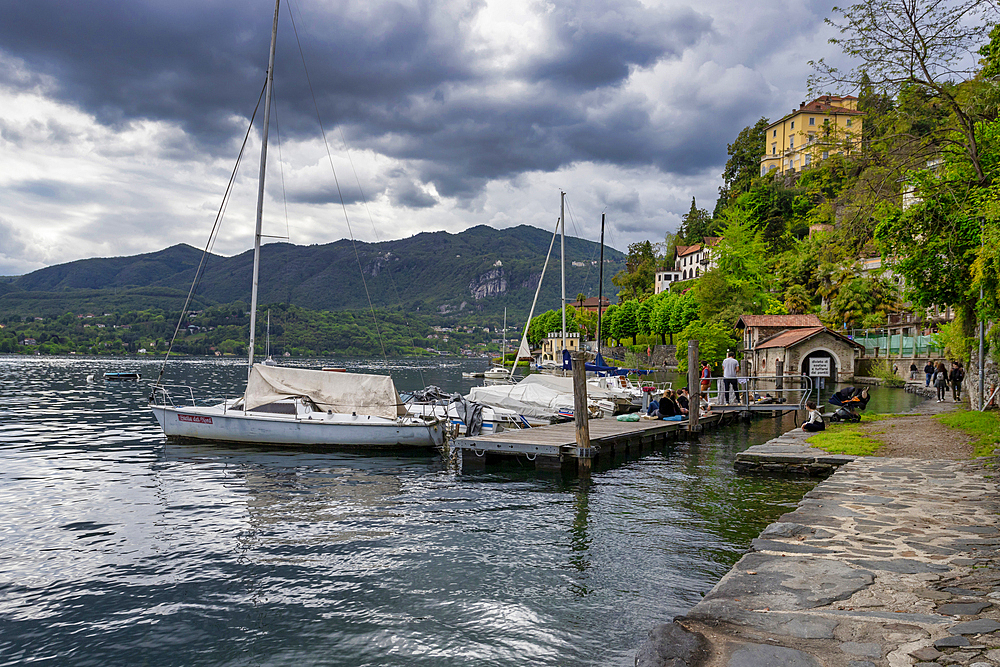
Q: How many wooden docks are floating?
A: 1